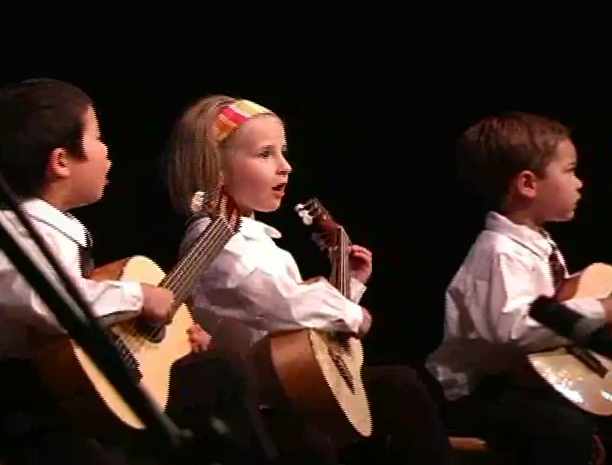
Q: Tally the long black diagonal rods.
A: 2